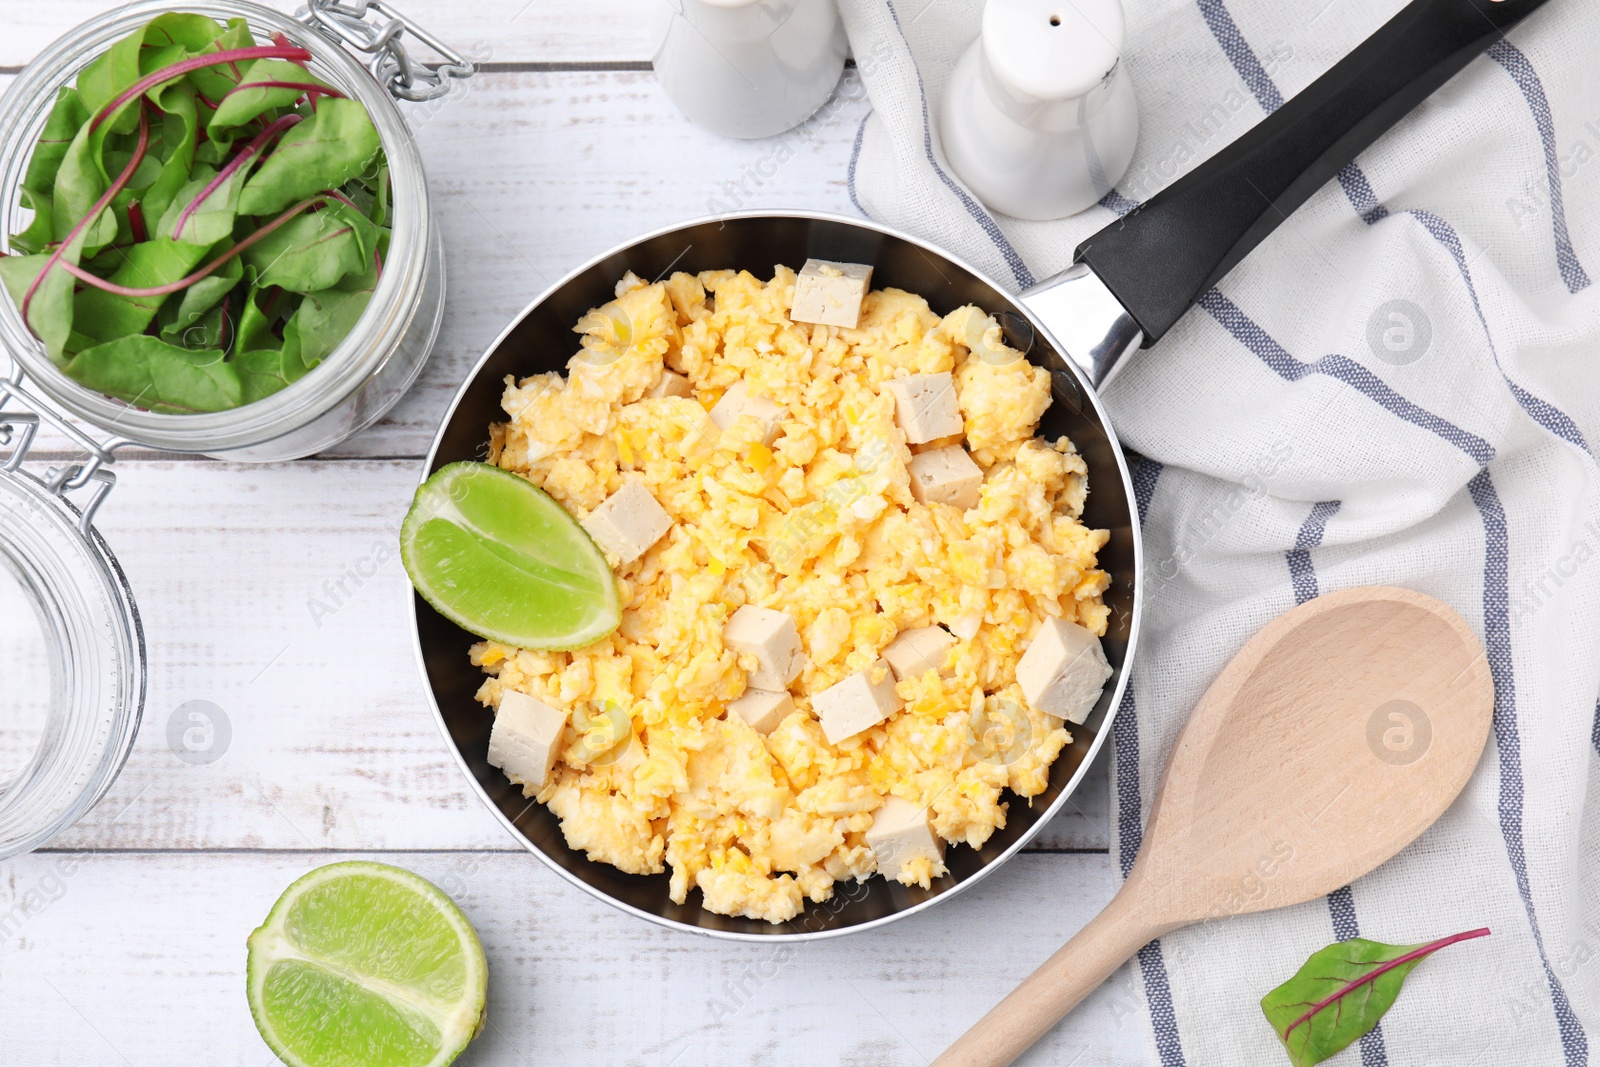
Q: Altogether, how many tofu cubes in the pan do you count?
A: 13